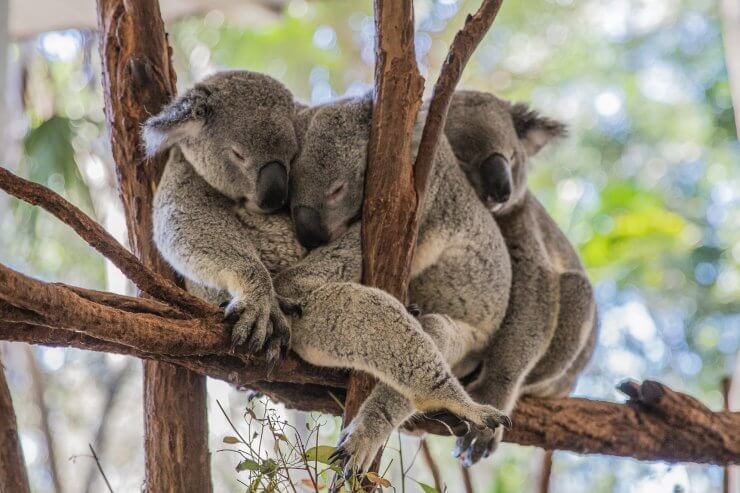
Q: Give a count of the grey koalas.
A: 3